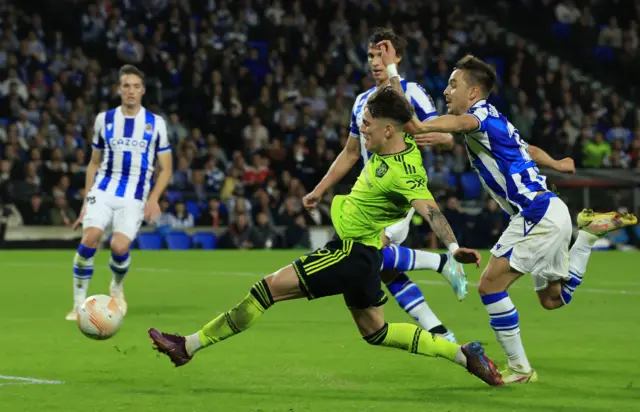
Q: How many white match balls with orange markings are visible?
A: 1